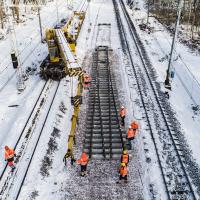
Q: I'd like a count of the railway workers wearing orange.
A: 8